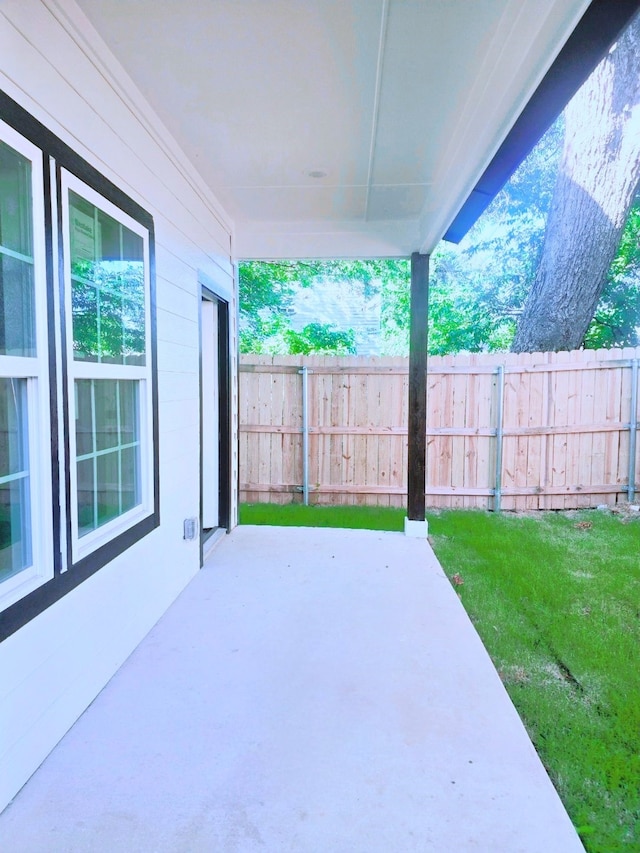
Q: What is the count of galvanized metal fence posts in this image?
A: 3